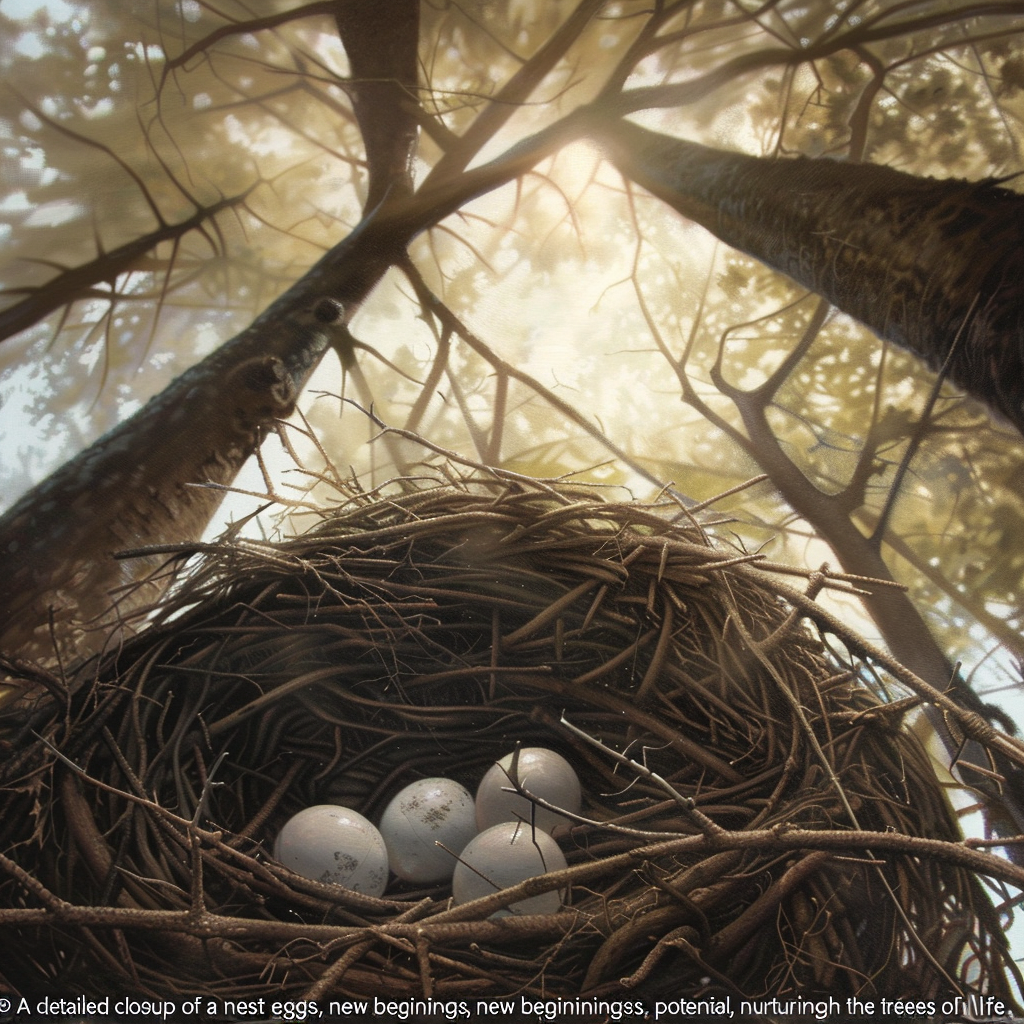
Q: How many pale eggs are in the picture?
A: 4